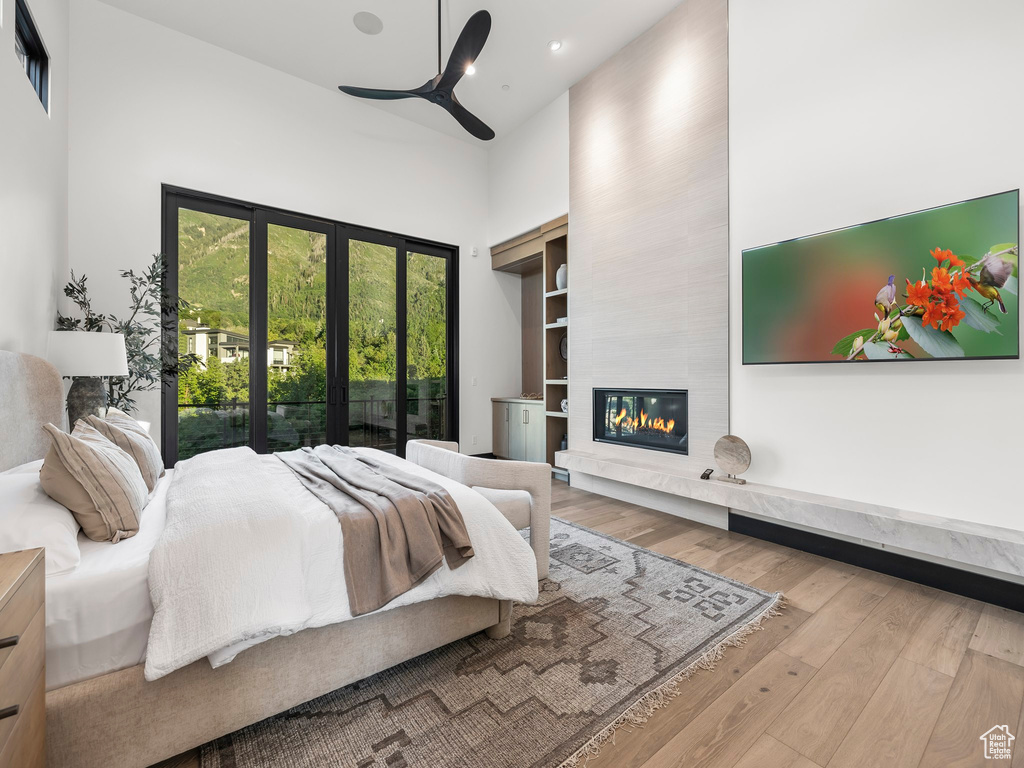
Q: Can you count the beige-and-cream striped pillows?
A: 2